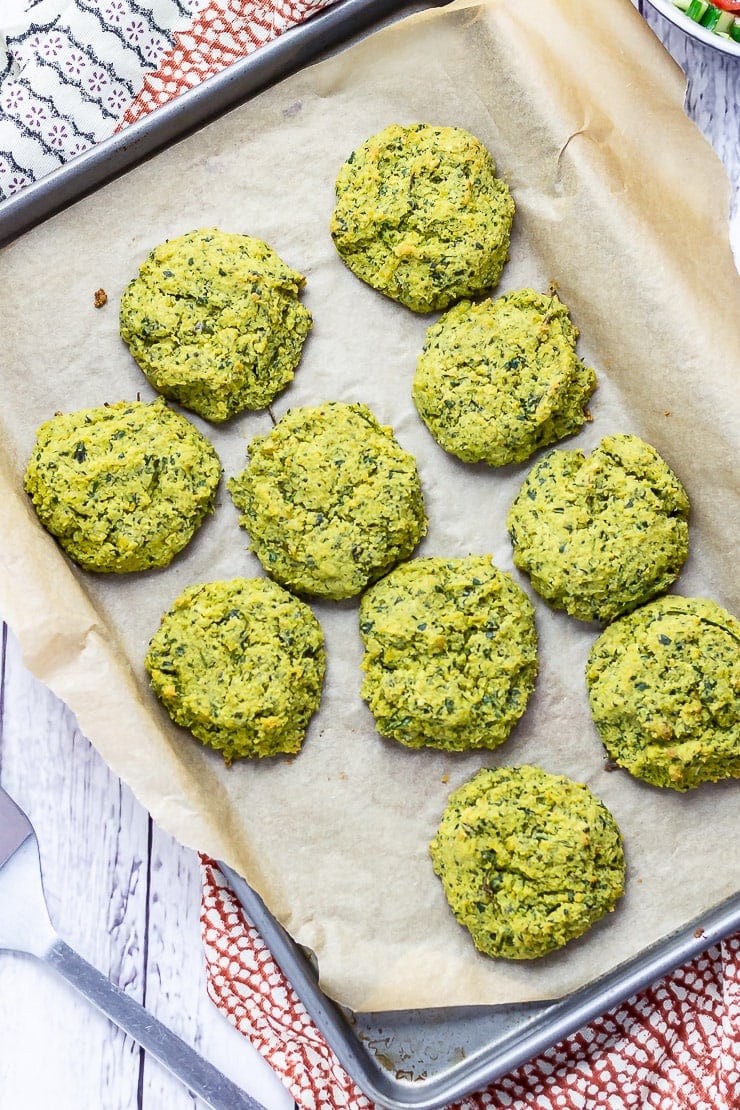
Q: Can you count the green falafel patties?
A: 10